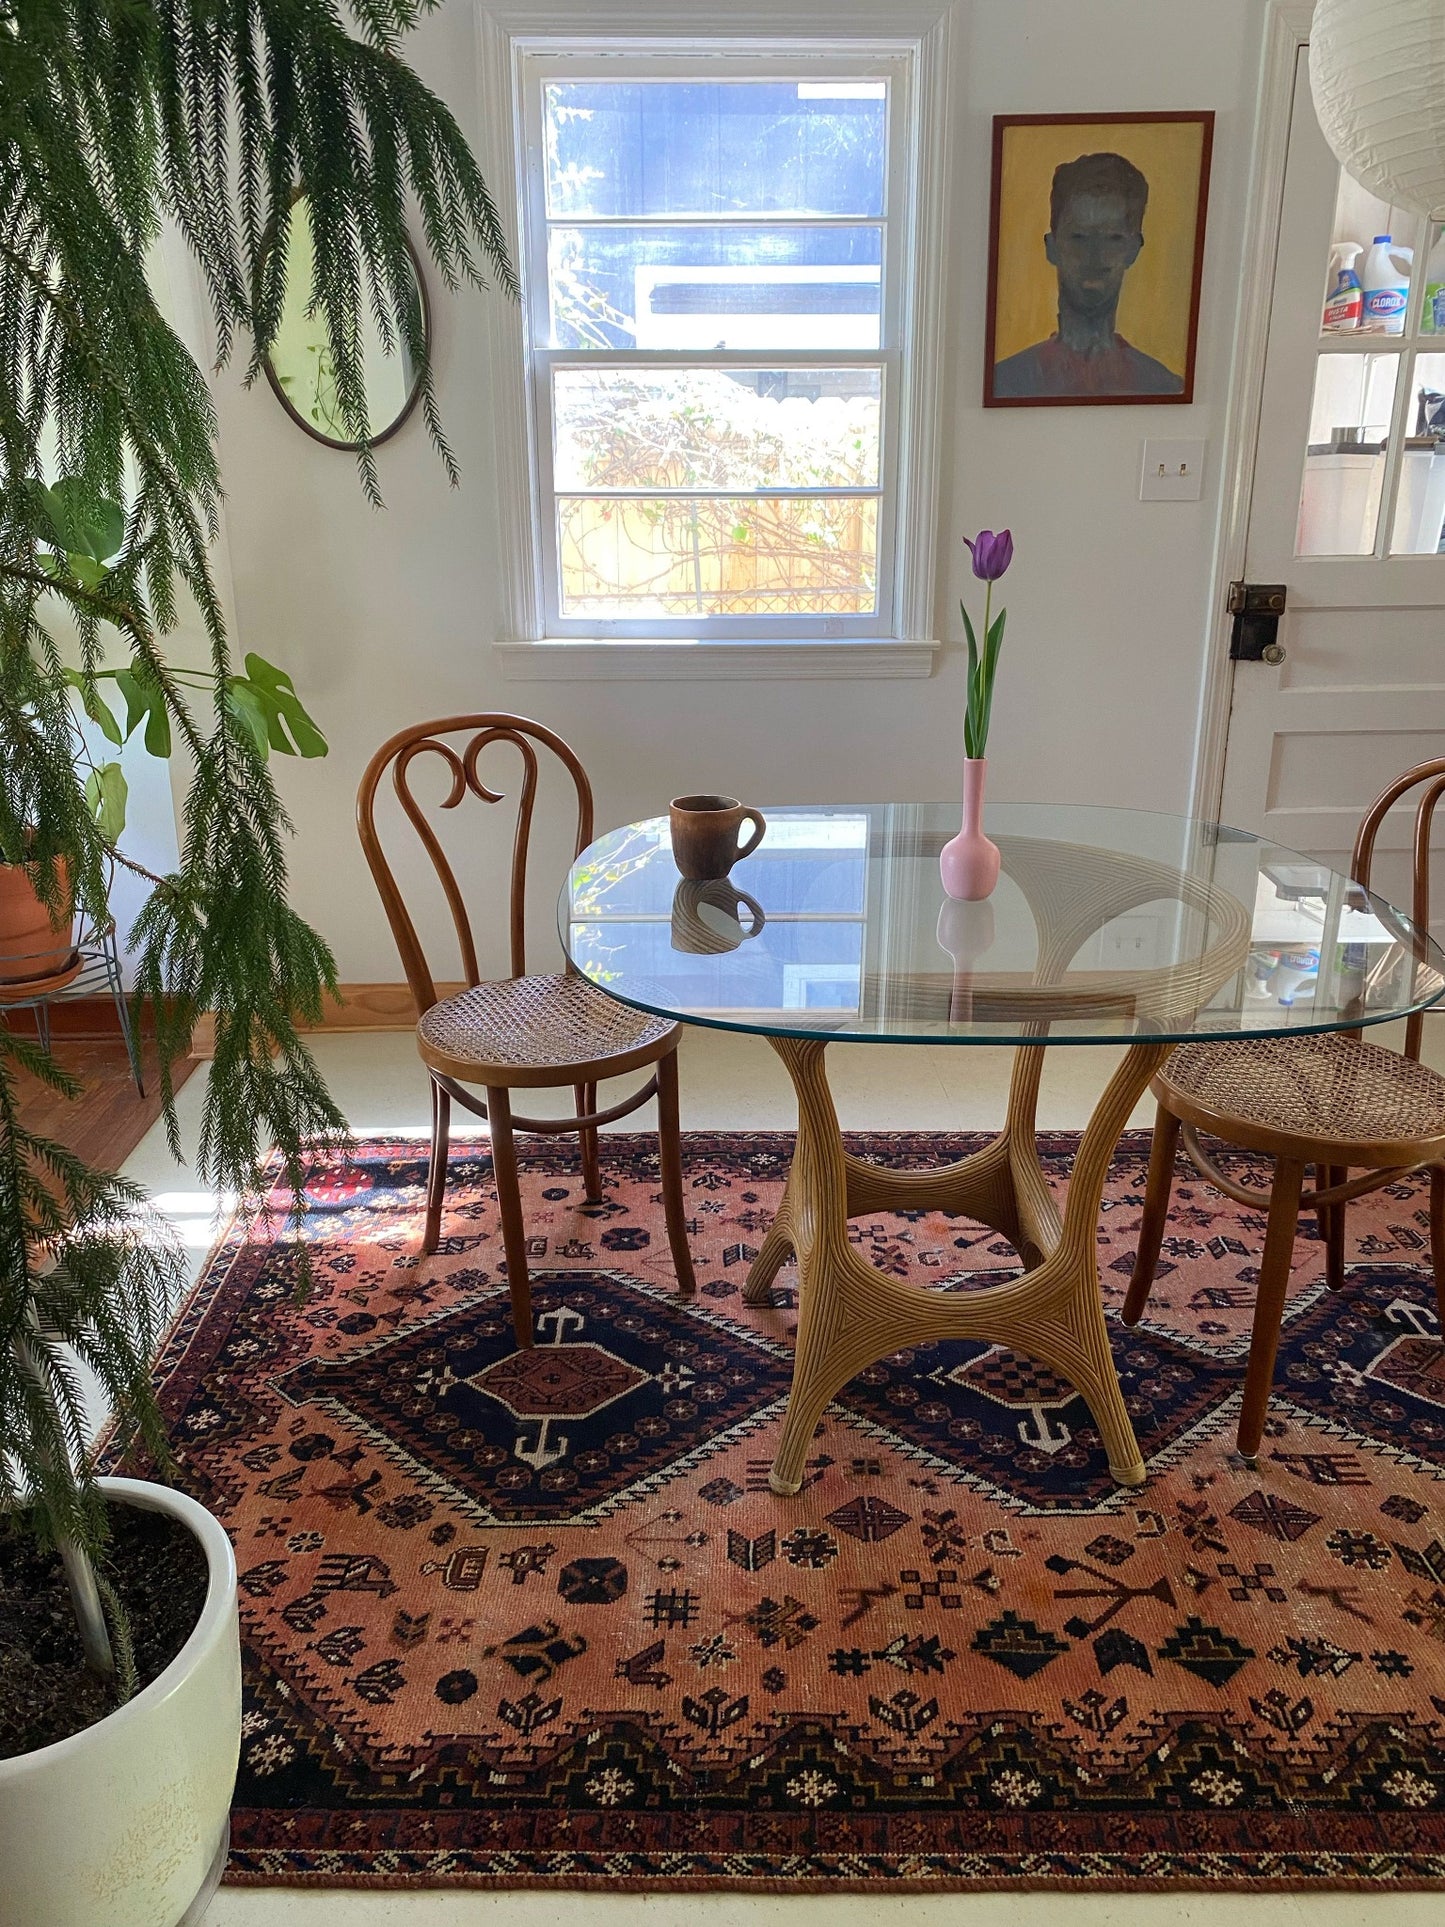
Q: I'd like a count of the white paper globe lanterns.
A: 1